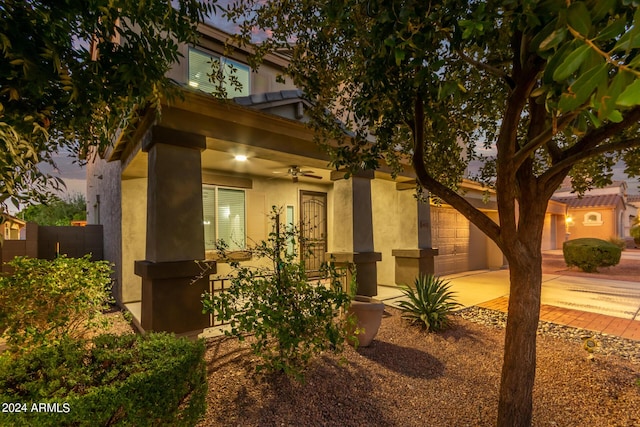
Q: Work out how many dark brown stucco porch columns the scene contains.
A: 3